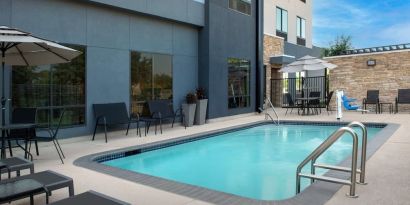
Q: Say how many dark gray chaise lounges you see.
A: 3